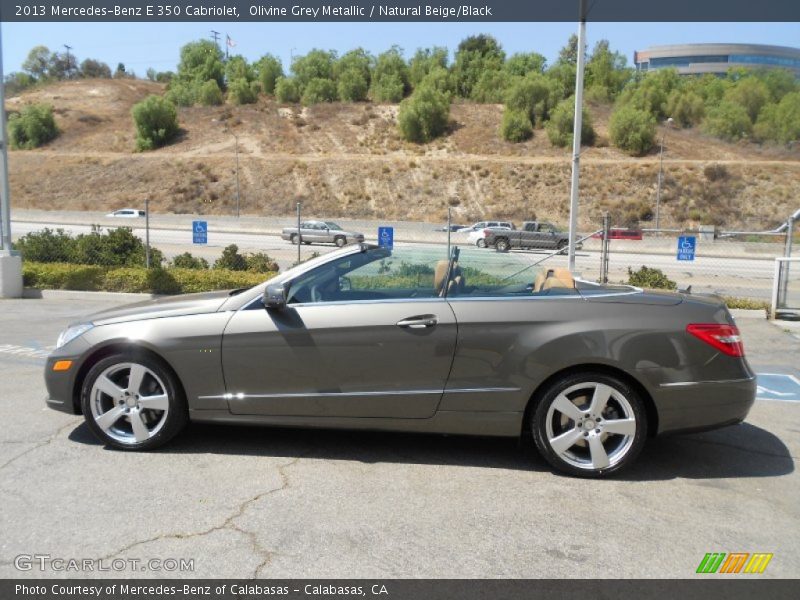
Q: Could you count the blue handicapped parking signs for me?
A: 3